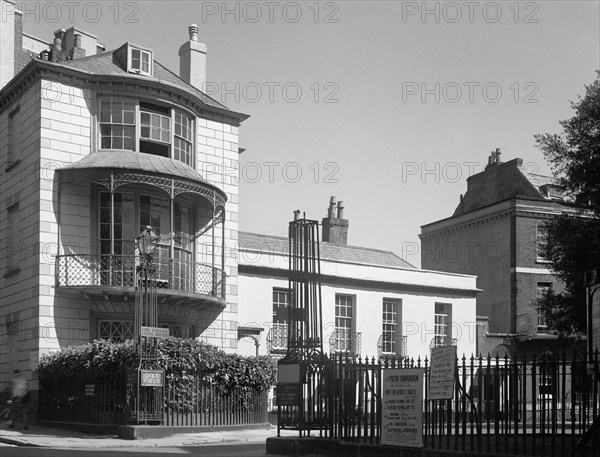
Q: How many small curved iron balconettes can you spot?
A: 4